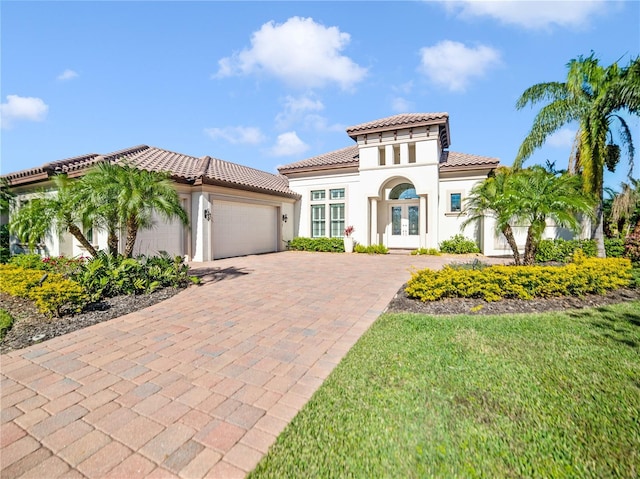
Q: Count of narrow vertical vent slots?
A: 3